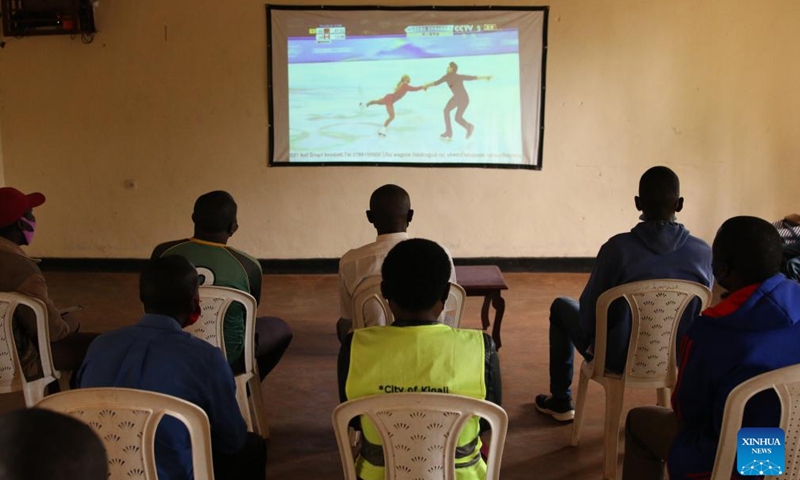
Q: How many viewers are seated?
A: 8